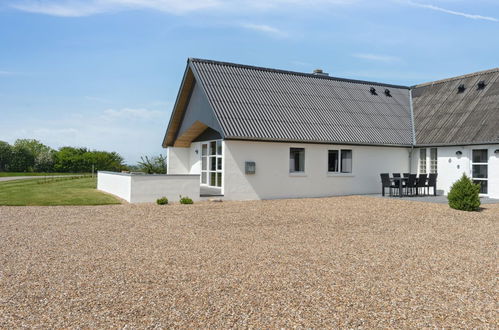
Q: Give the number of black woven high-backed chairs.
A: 6